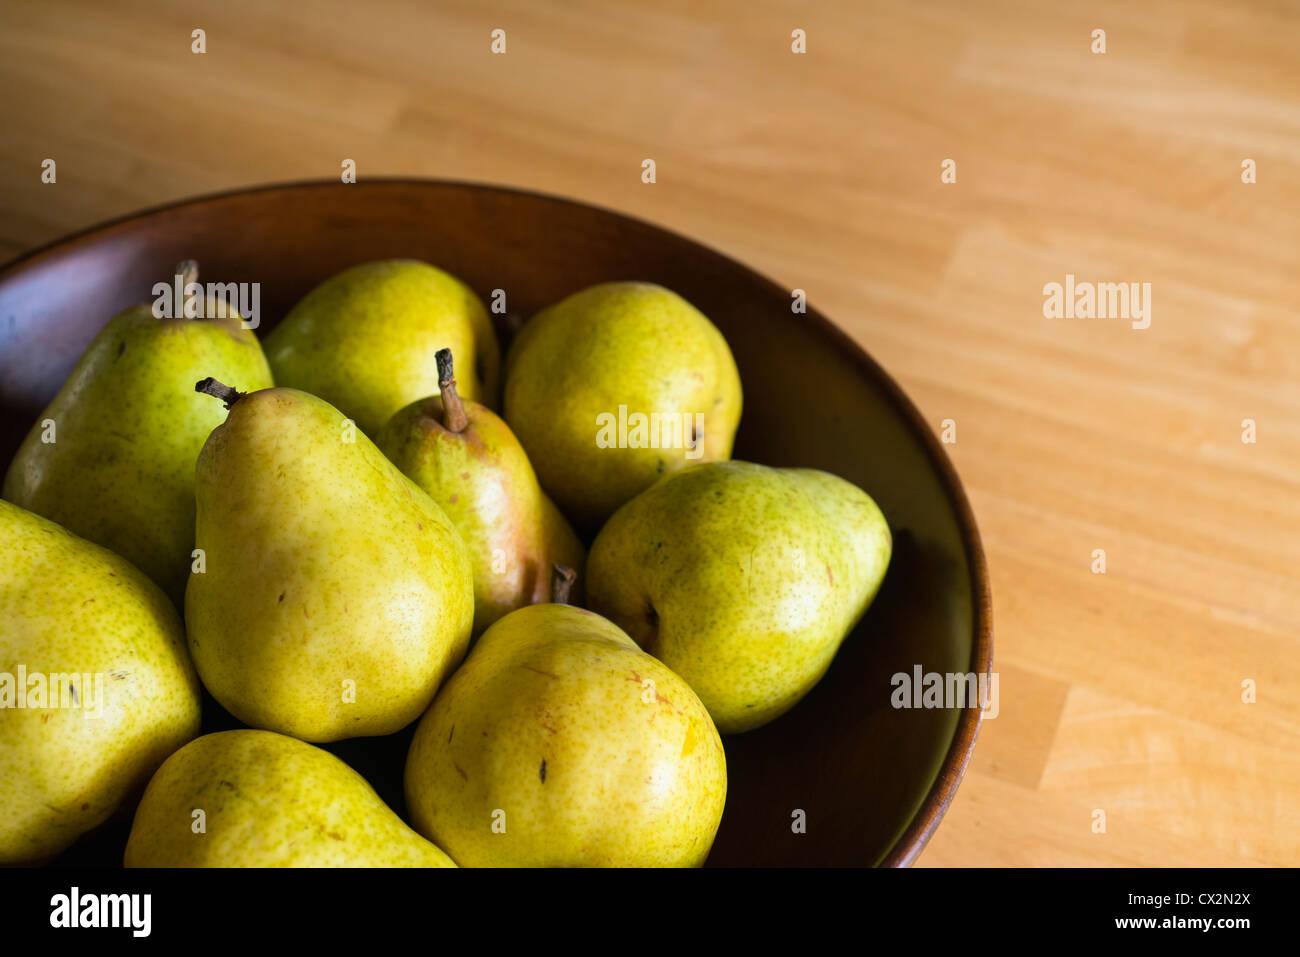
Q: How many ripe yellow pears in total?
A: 9